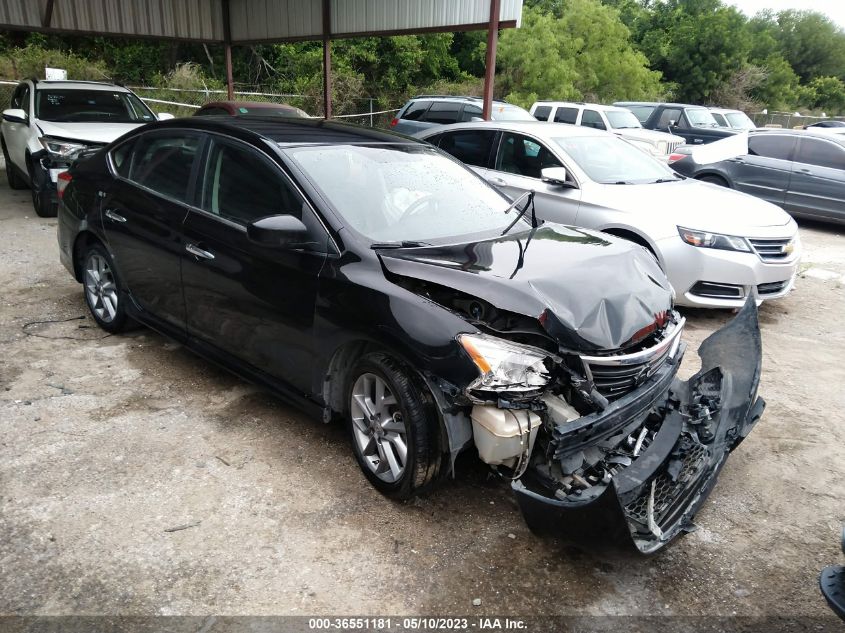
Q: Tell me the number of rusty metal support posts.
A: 3